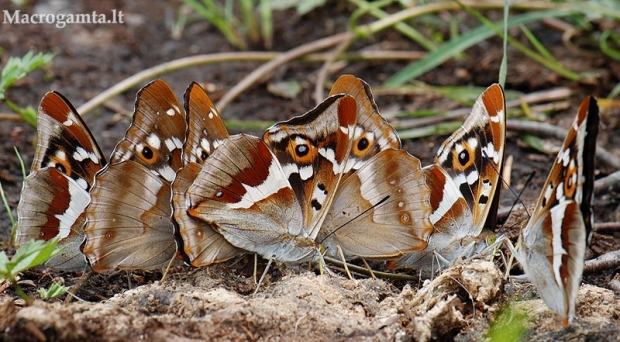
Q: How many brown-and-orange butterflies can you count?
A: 7